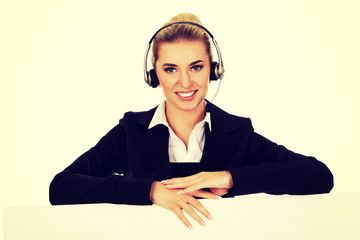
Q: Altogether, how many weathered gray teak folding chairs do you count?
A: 0